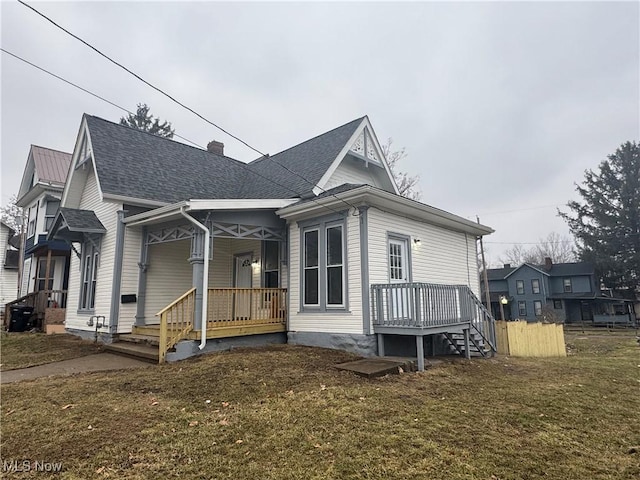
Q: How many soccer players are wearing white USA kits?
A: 0